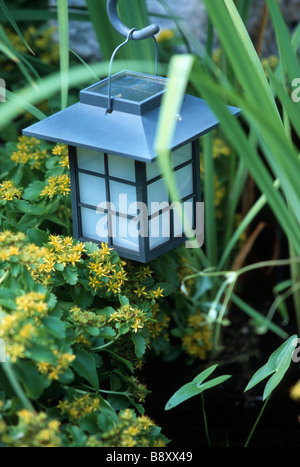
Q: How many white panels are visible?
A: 12